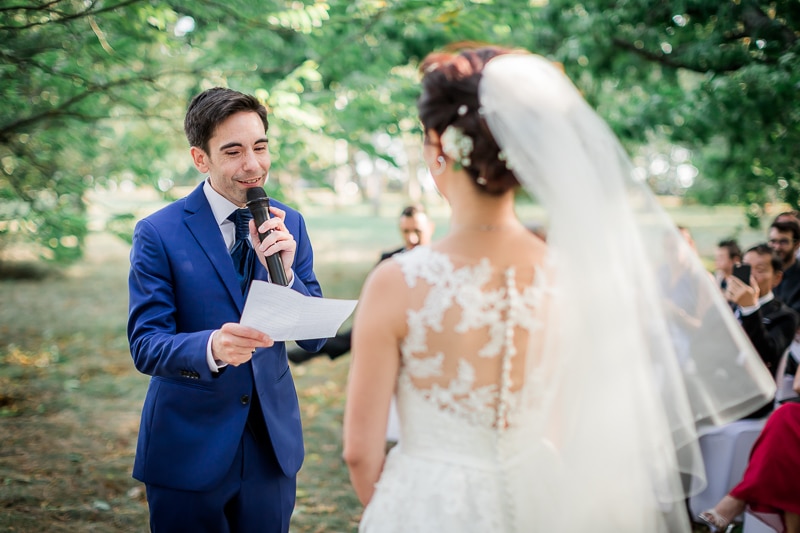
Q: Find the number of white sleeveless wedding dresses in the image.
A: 1